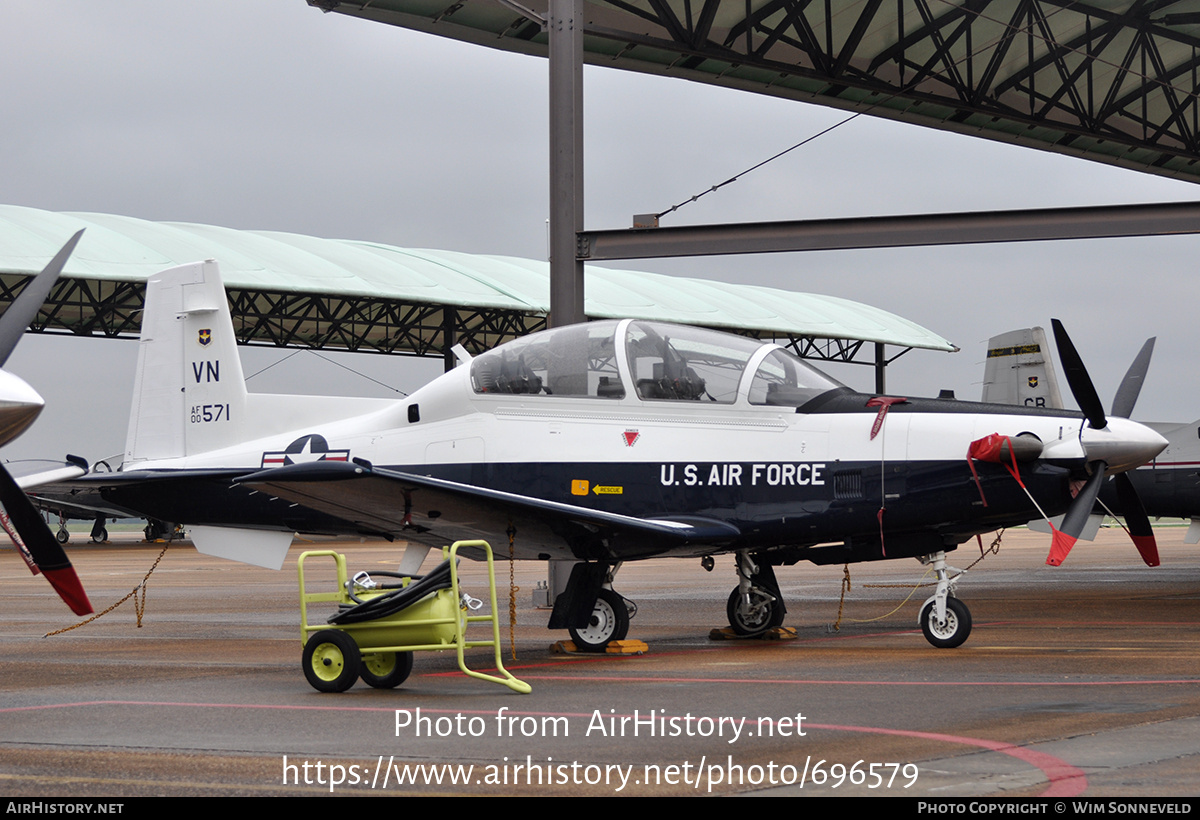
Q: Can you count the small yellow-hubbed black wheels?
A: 2